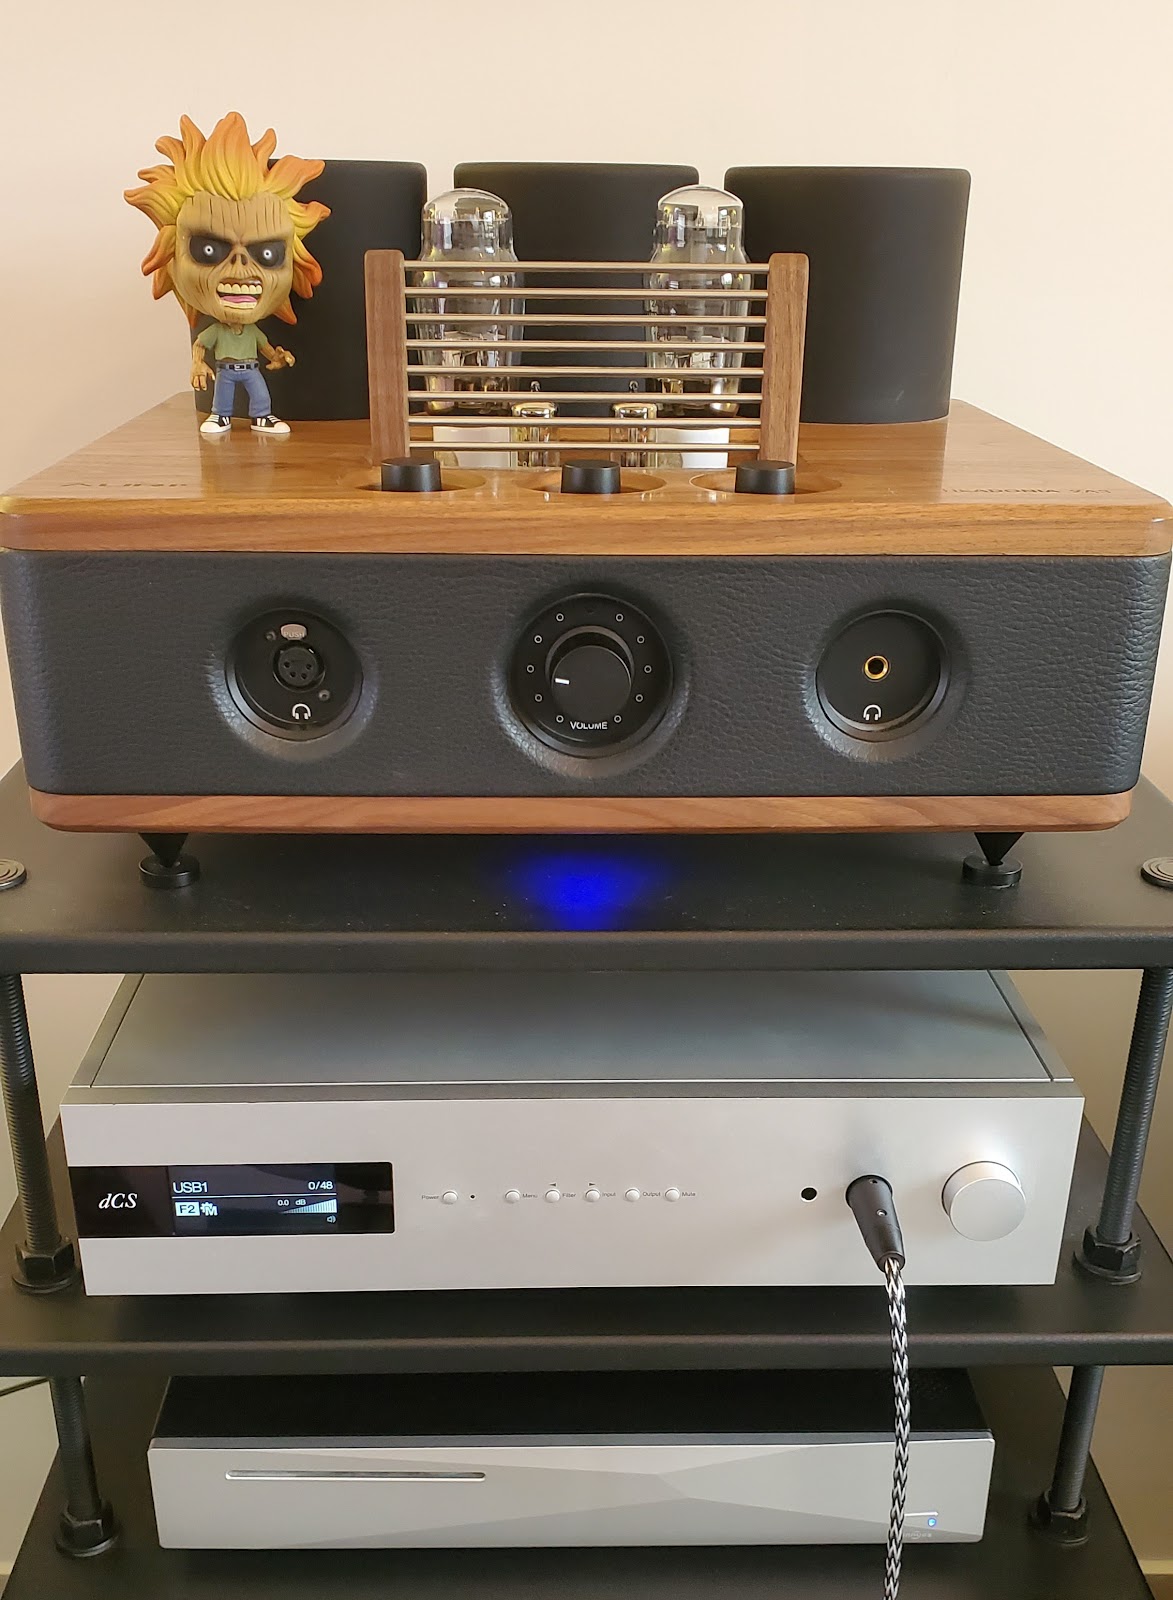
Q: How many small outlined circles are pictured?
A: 10